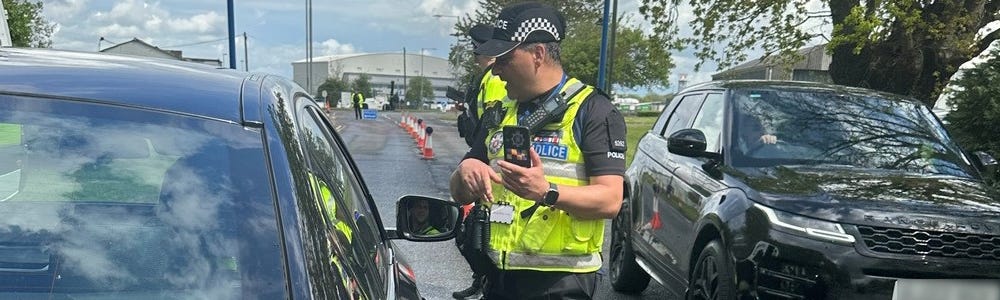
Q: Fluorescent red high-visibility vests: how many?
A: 0